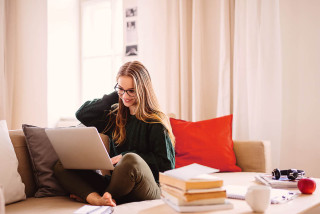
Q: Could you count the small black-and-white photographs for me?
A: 3